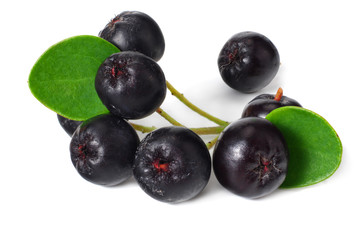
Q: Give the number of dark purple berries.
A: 8